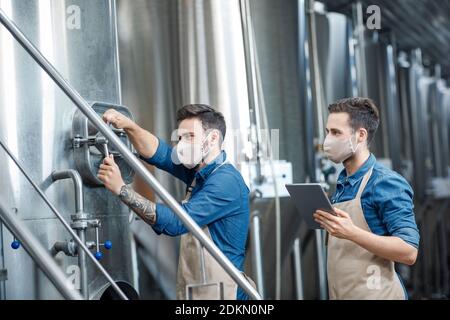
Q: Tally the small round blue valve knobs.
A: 3